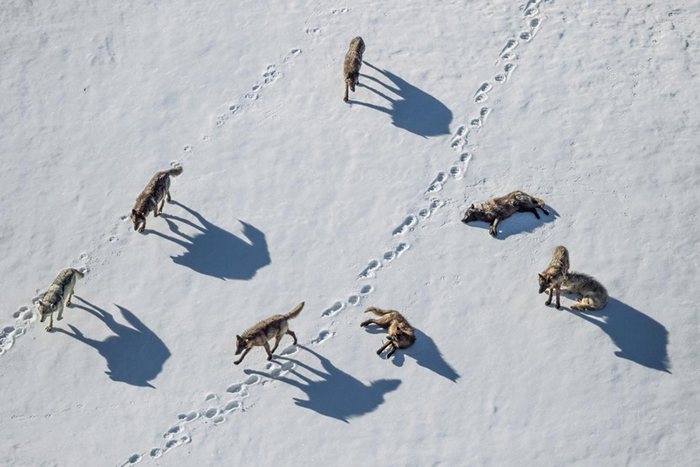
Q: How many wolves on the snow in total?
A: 8